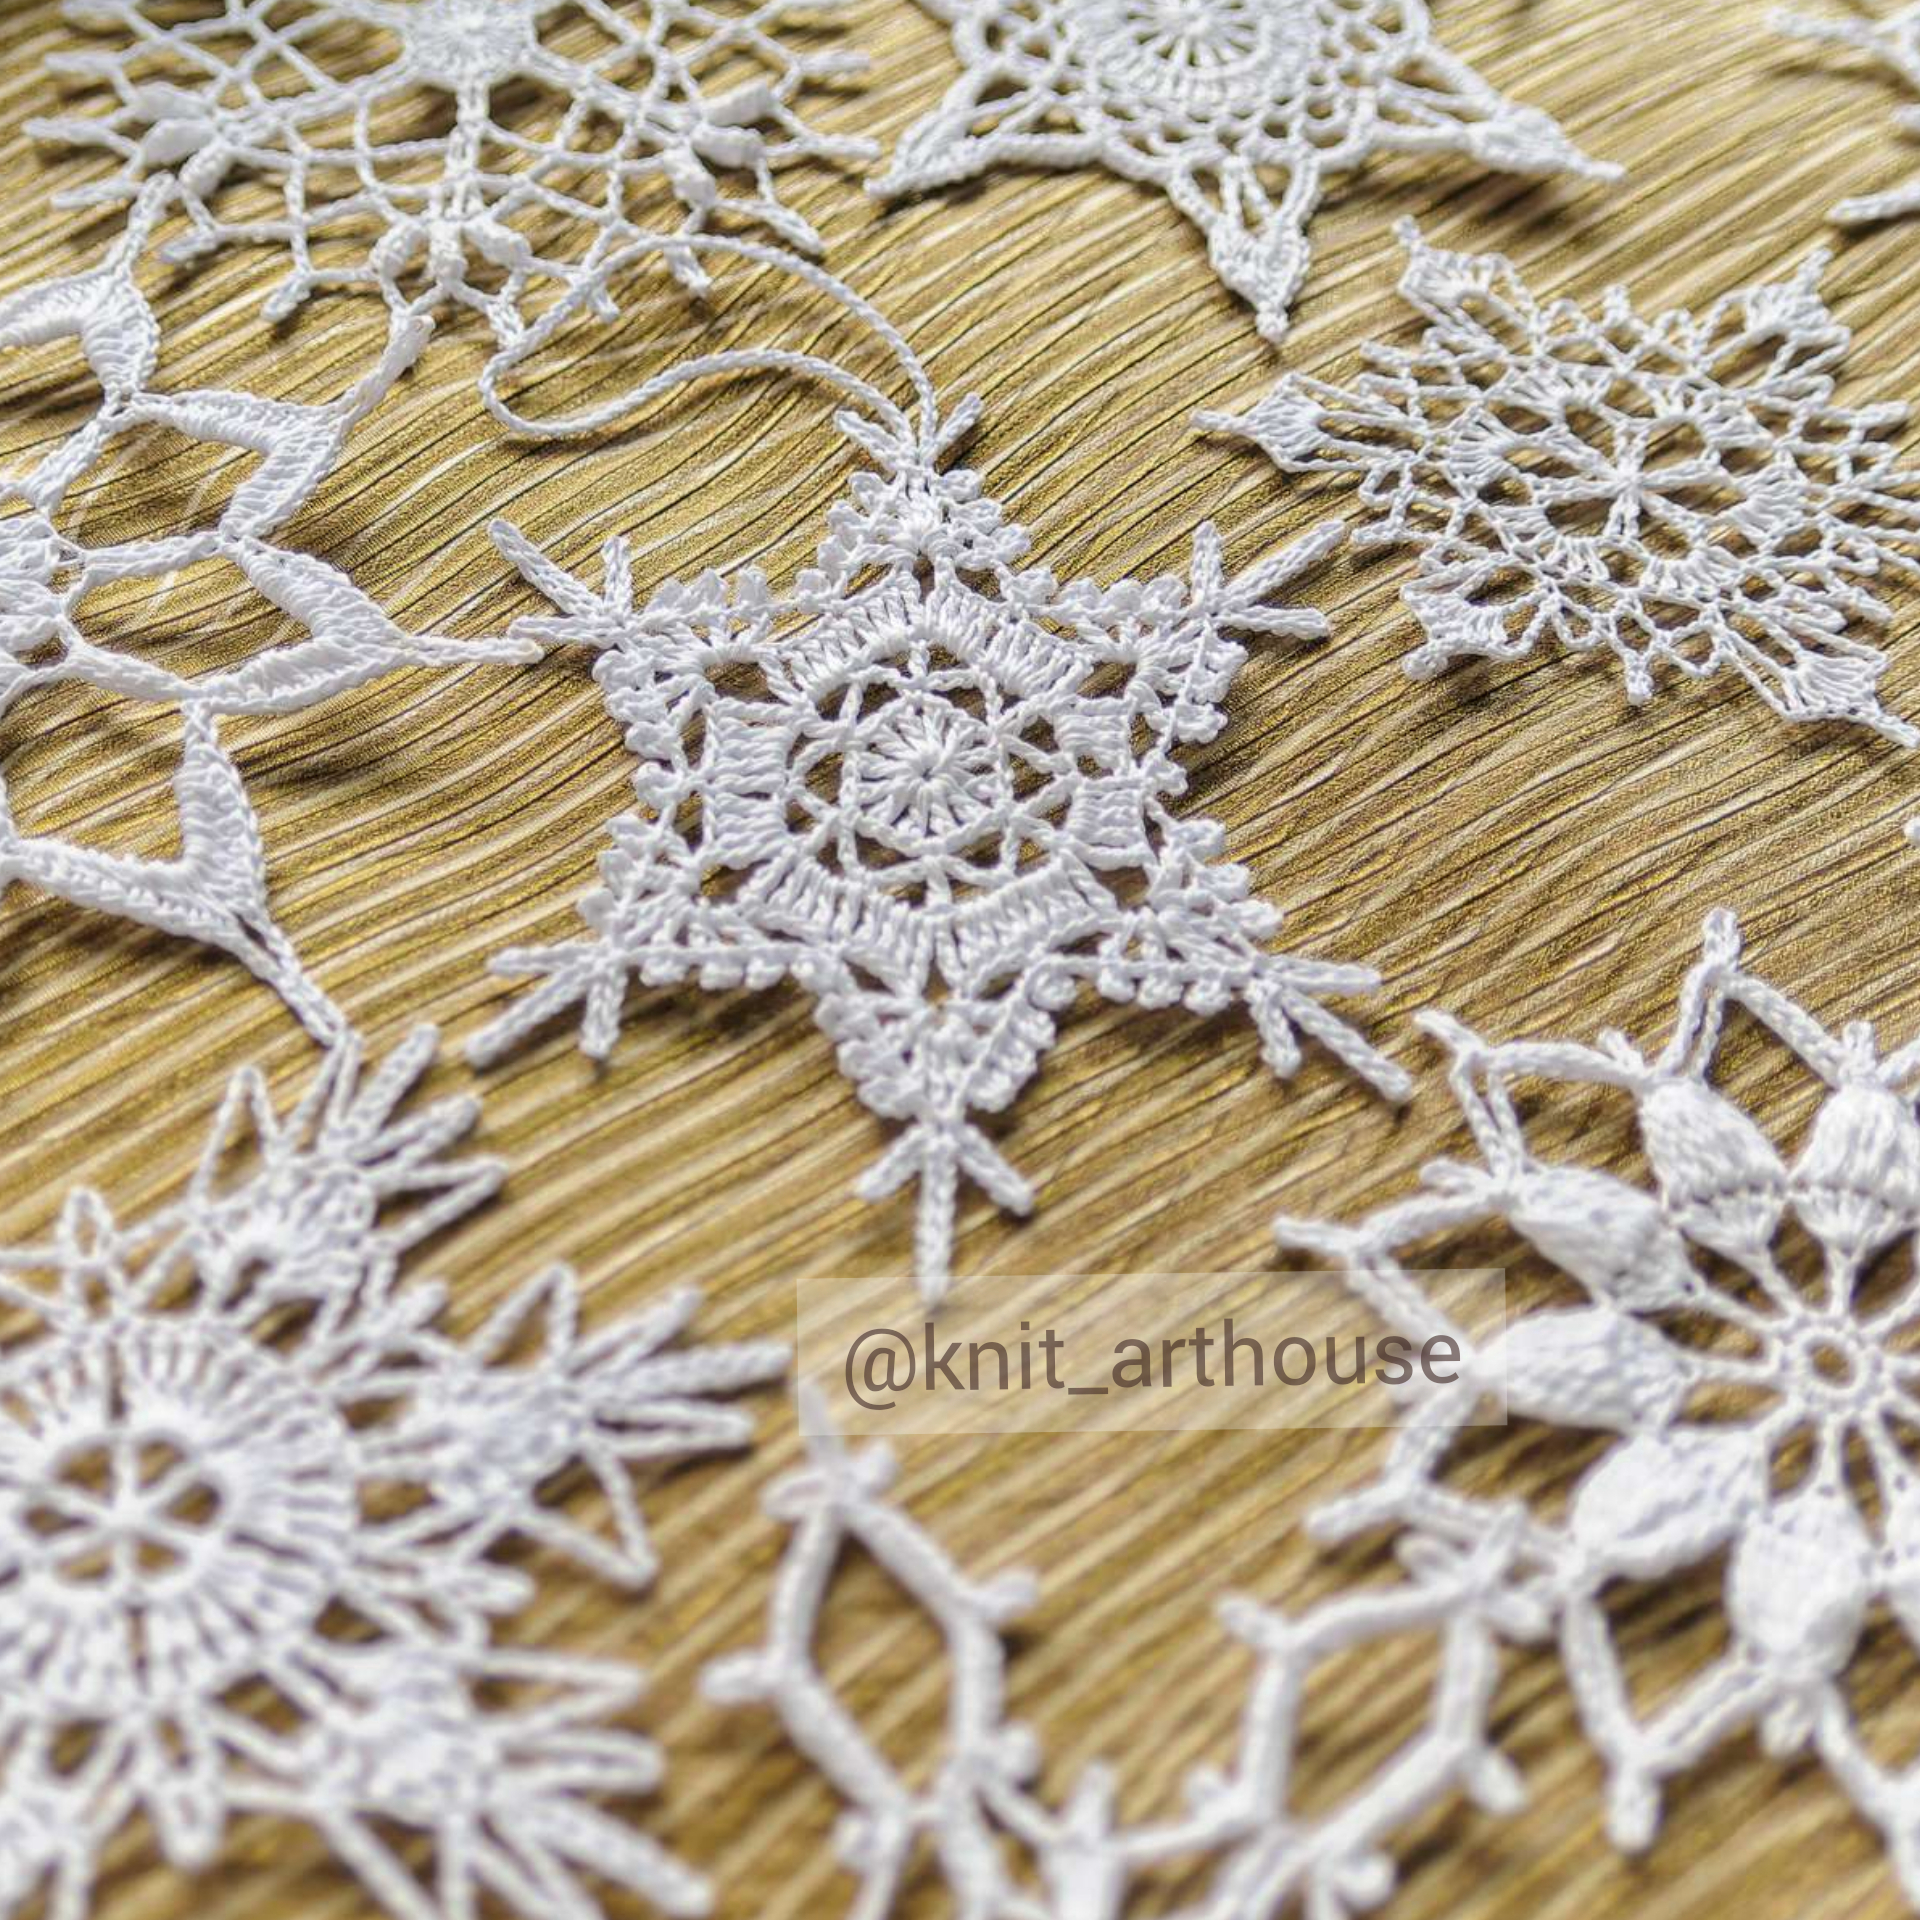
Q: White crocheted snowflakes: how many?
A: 9